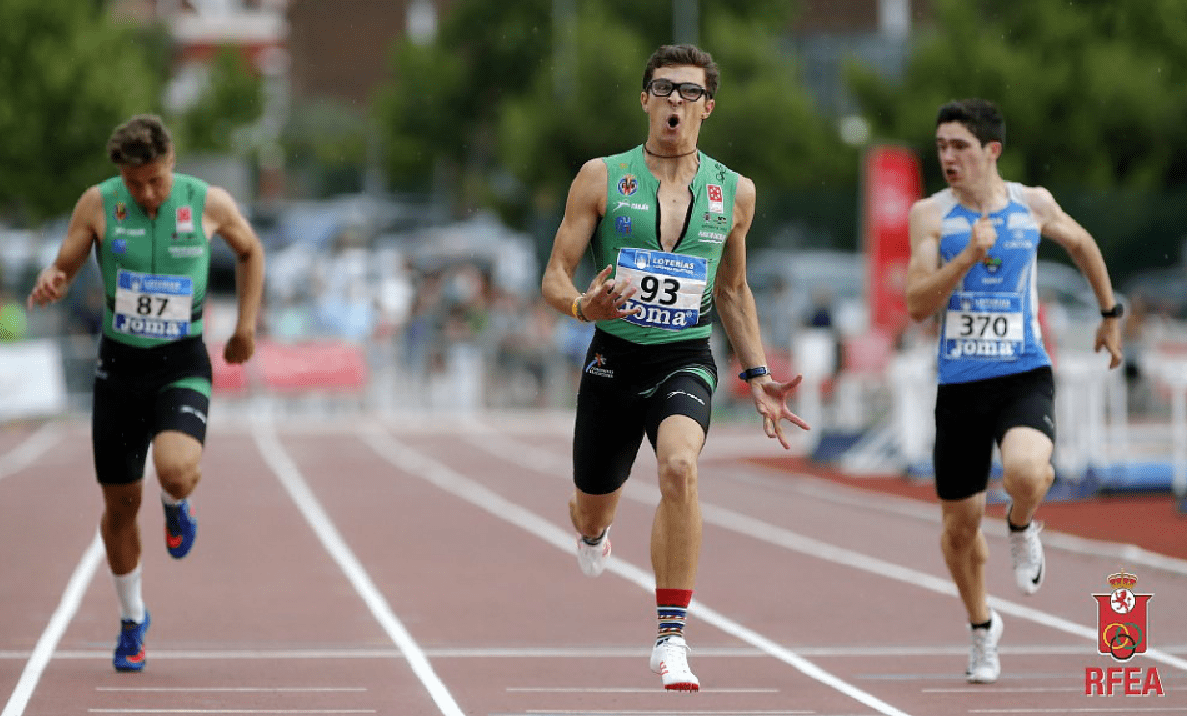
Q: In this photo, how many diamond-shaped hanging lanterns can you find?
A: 0